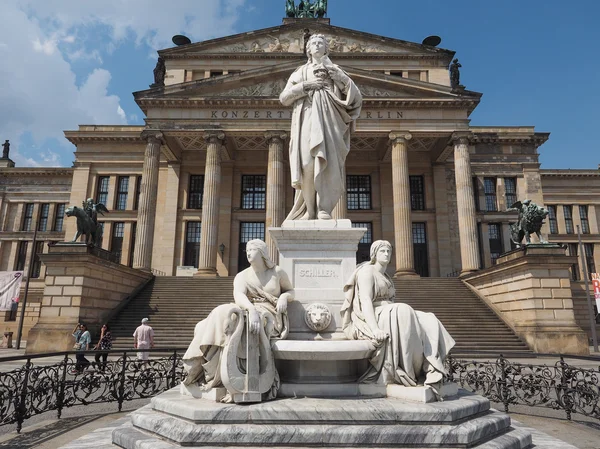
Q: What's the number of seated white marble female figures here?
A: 2